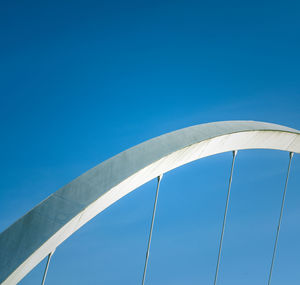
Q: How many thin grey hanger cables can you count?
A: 4